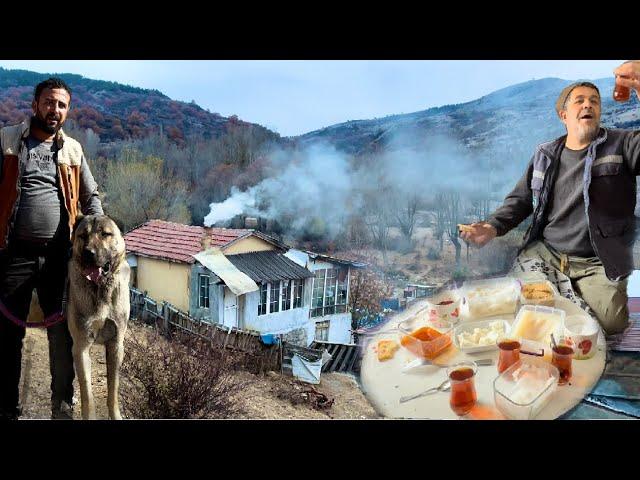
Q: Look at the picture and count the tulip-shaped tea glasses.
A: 4